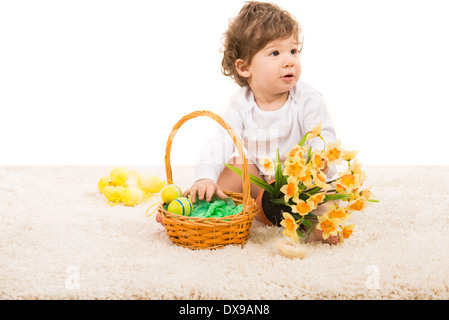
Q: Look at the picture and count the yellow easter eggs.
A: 7